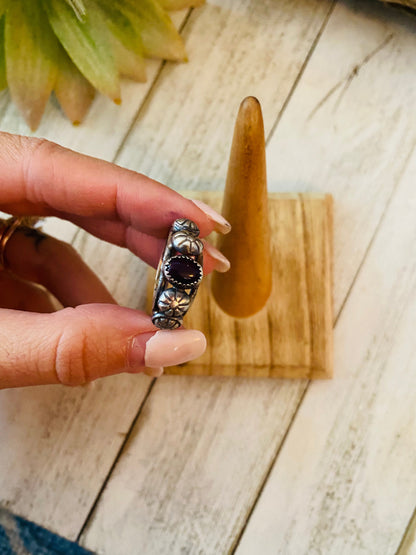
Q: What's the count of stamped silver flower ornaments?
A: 4